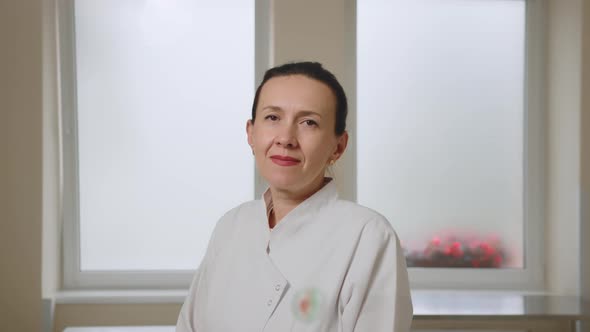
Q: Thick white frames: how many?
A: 2